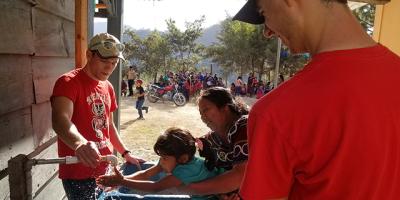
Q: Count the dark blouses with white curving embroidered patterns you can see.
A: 1